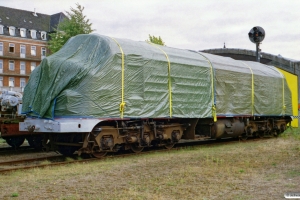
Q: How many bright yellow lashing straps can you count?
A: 5